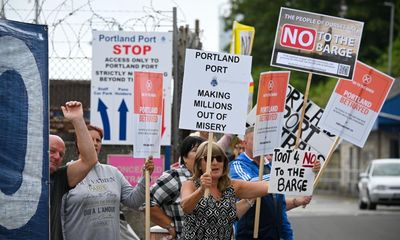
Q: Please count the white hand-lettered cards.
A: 2